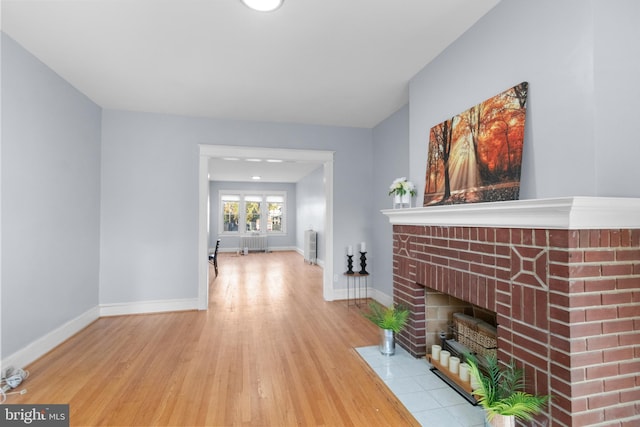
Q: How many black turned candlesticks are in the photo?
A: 2